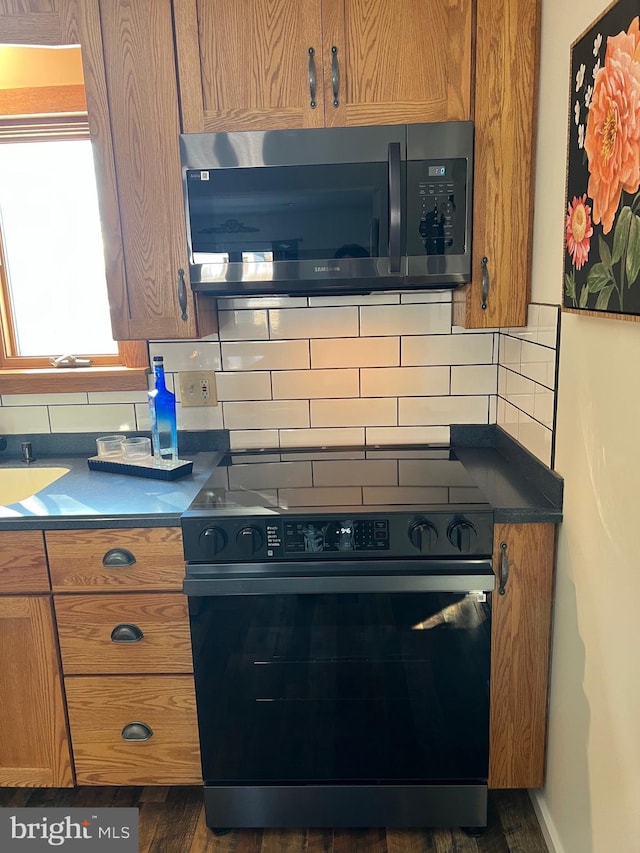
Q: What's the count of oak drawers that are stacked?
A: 3